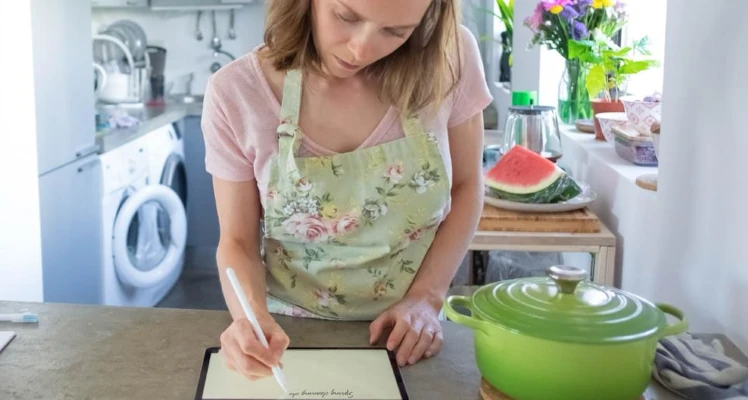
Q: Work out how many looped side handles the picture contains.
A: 2